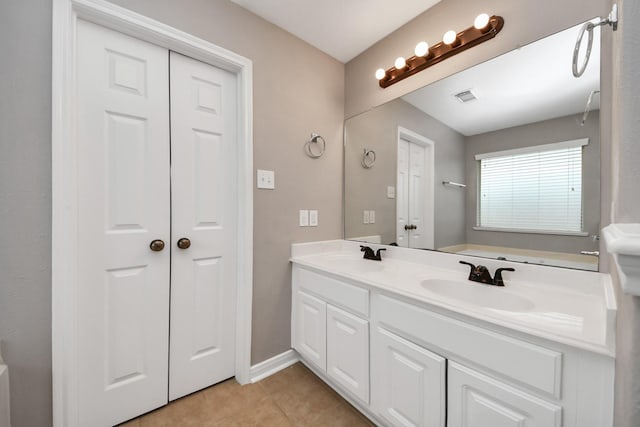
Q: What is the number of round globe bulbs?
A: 5